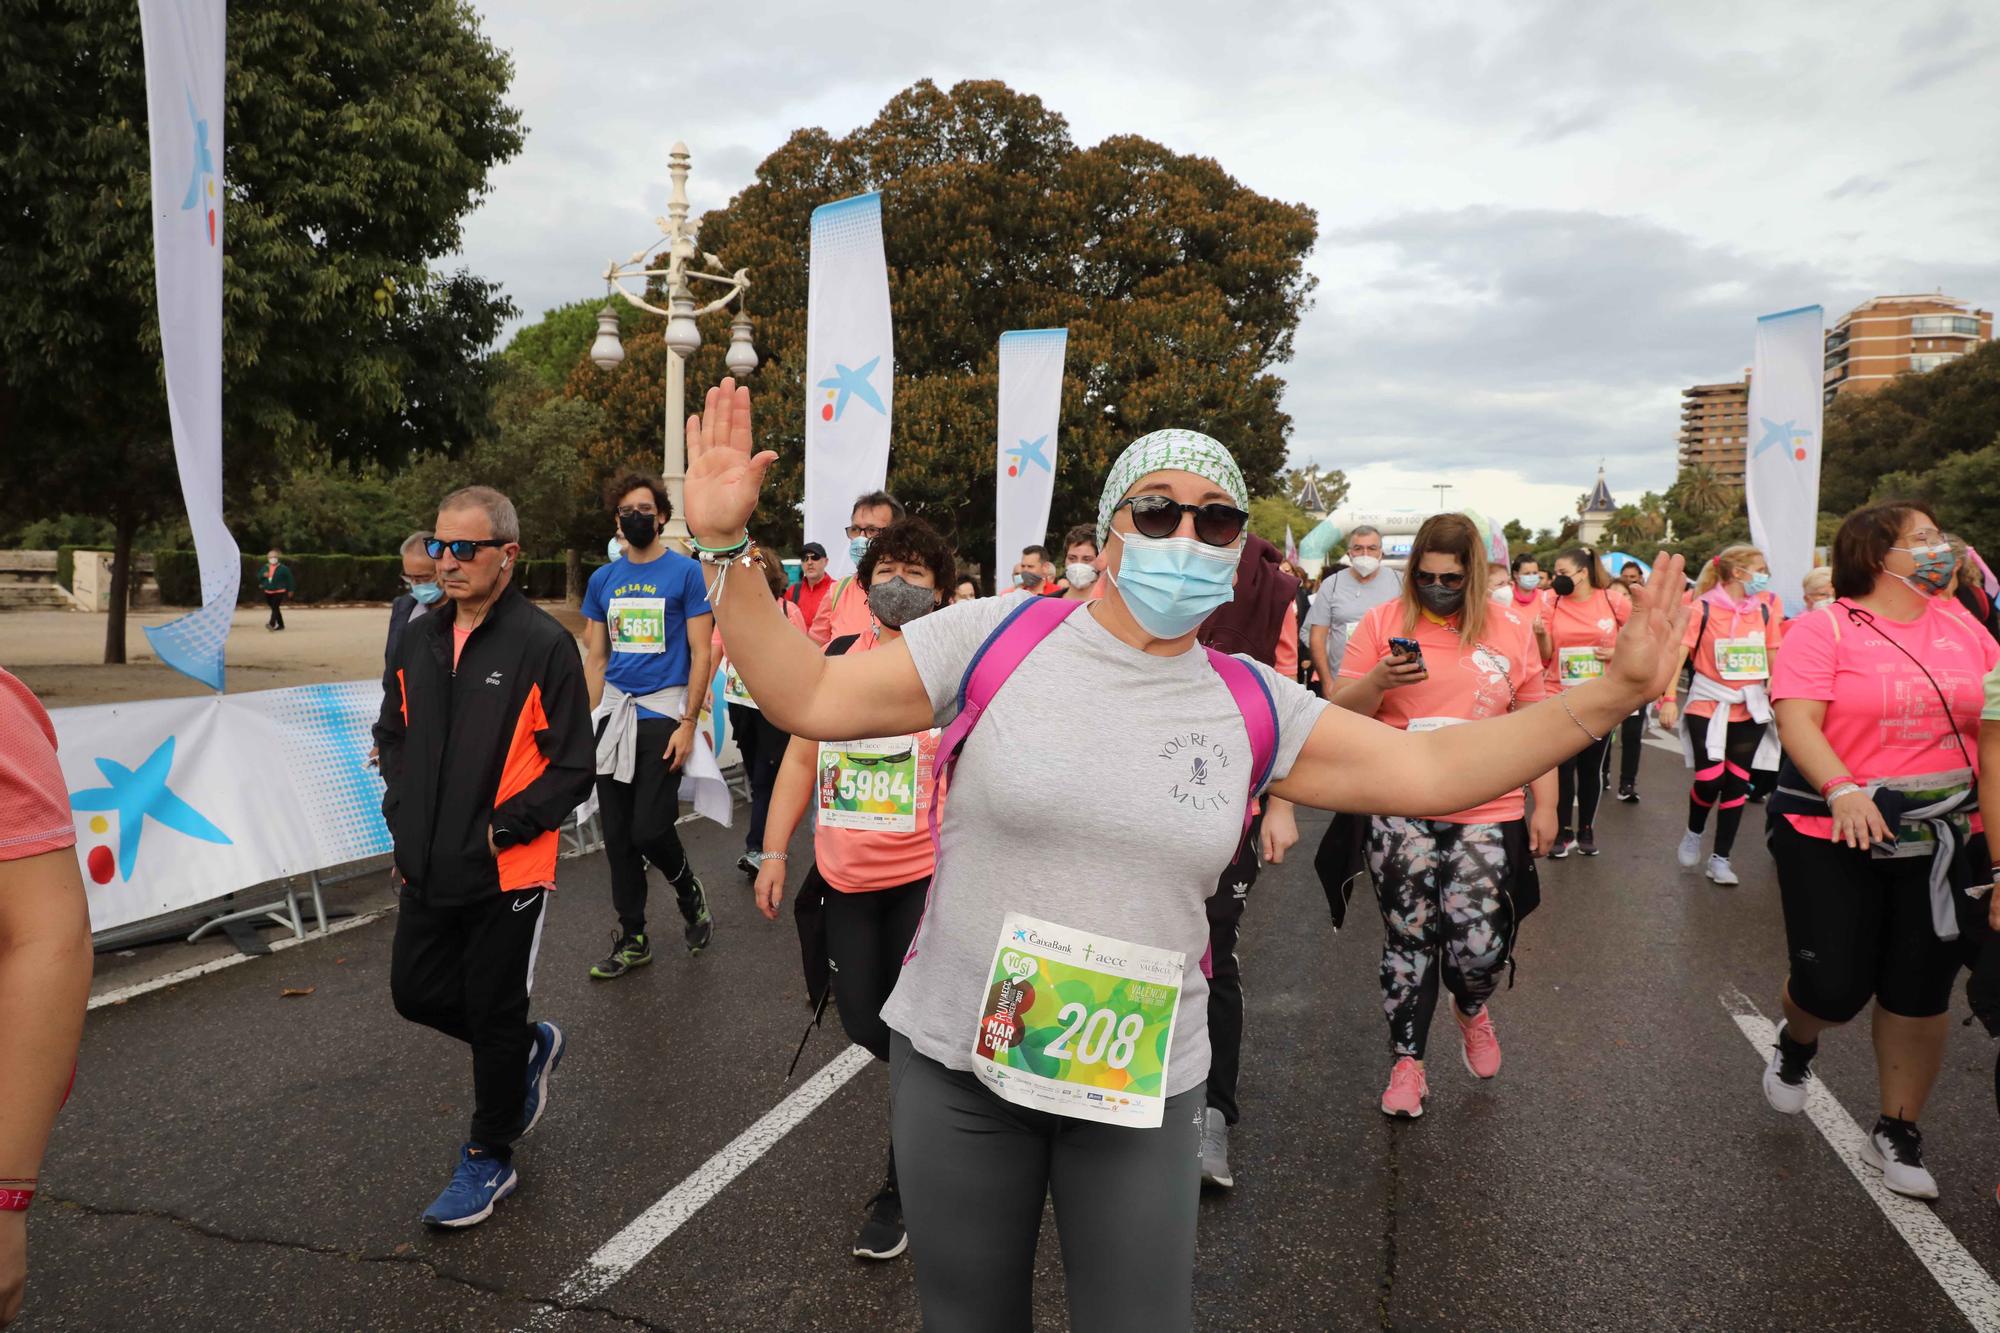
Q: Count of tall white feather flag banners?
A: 4